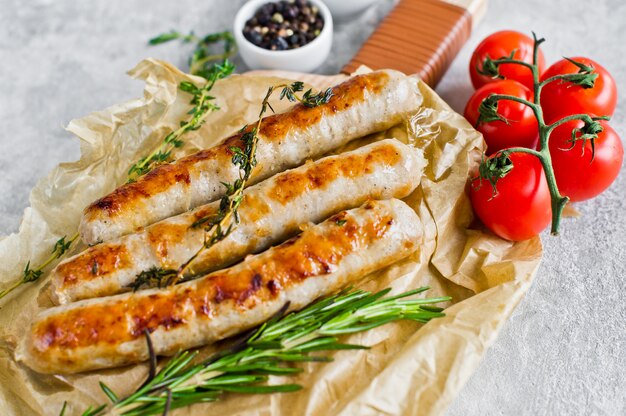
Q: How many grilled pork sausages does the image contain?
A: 3